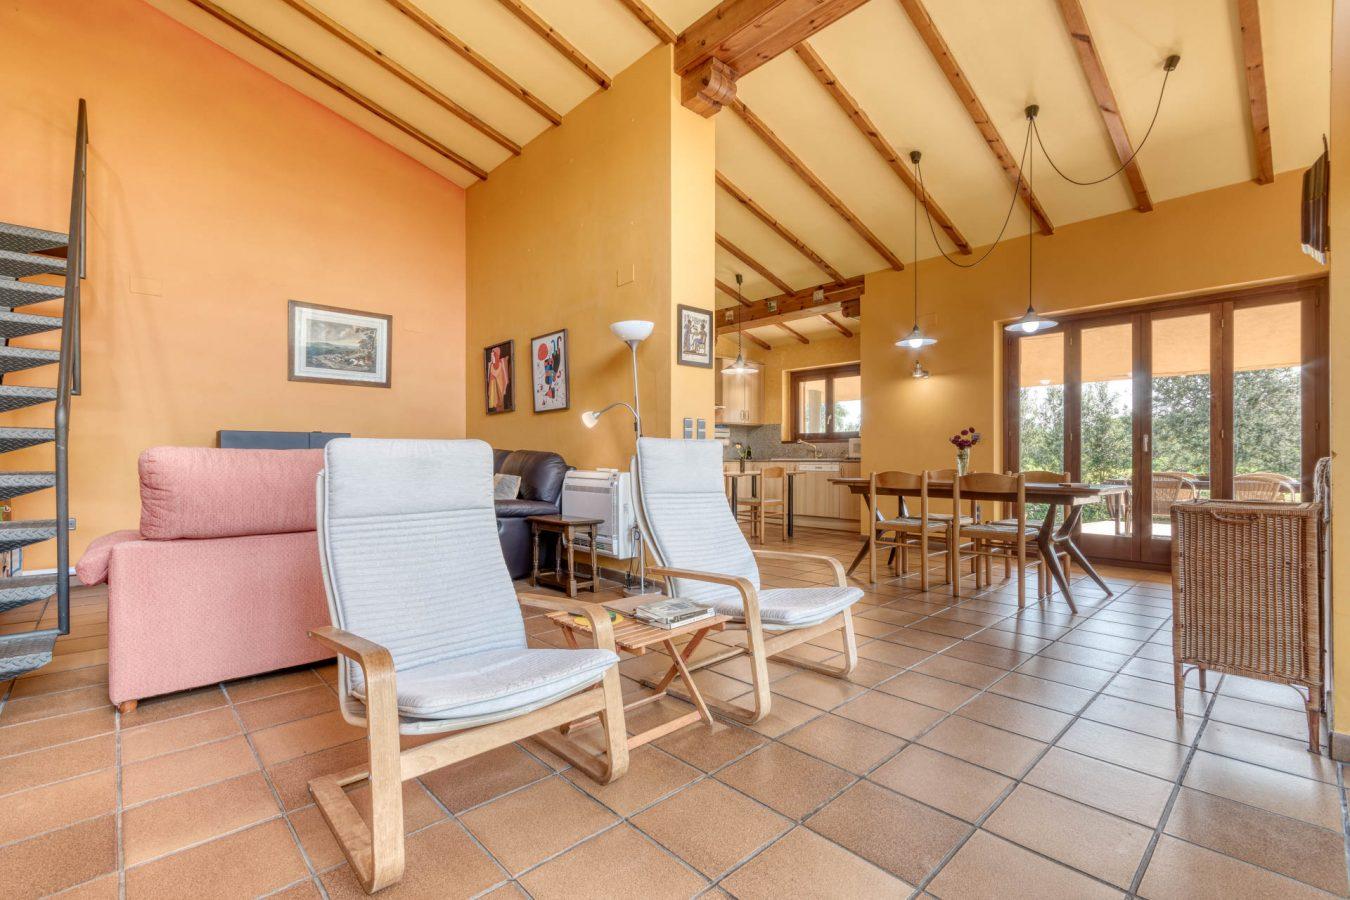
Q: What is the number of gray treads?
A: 11